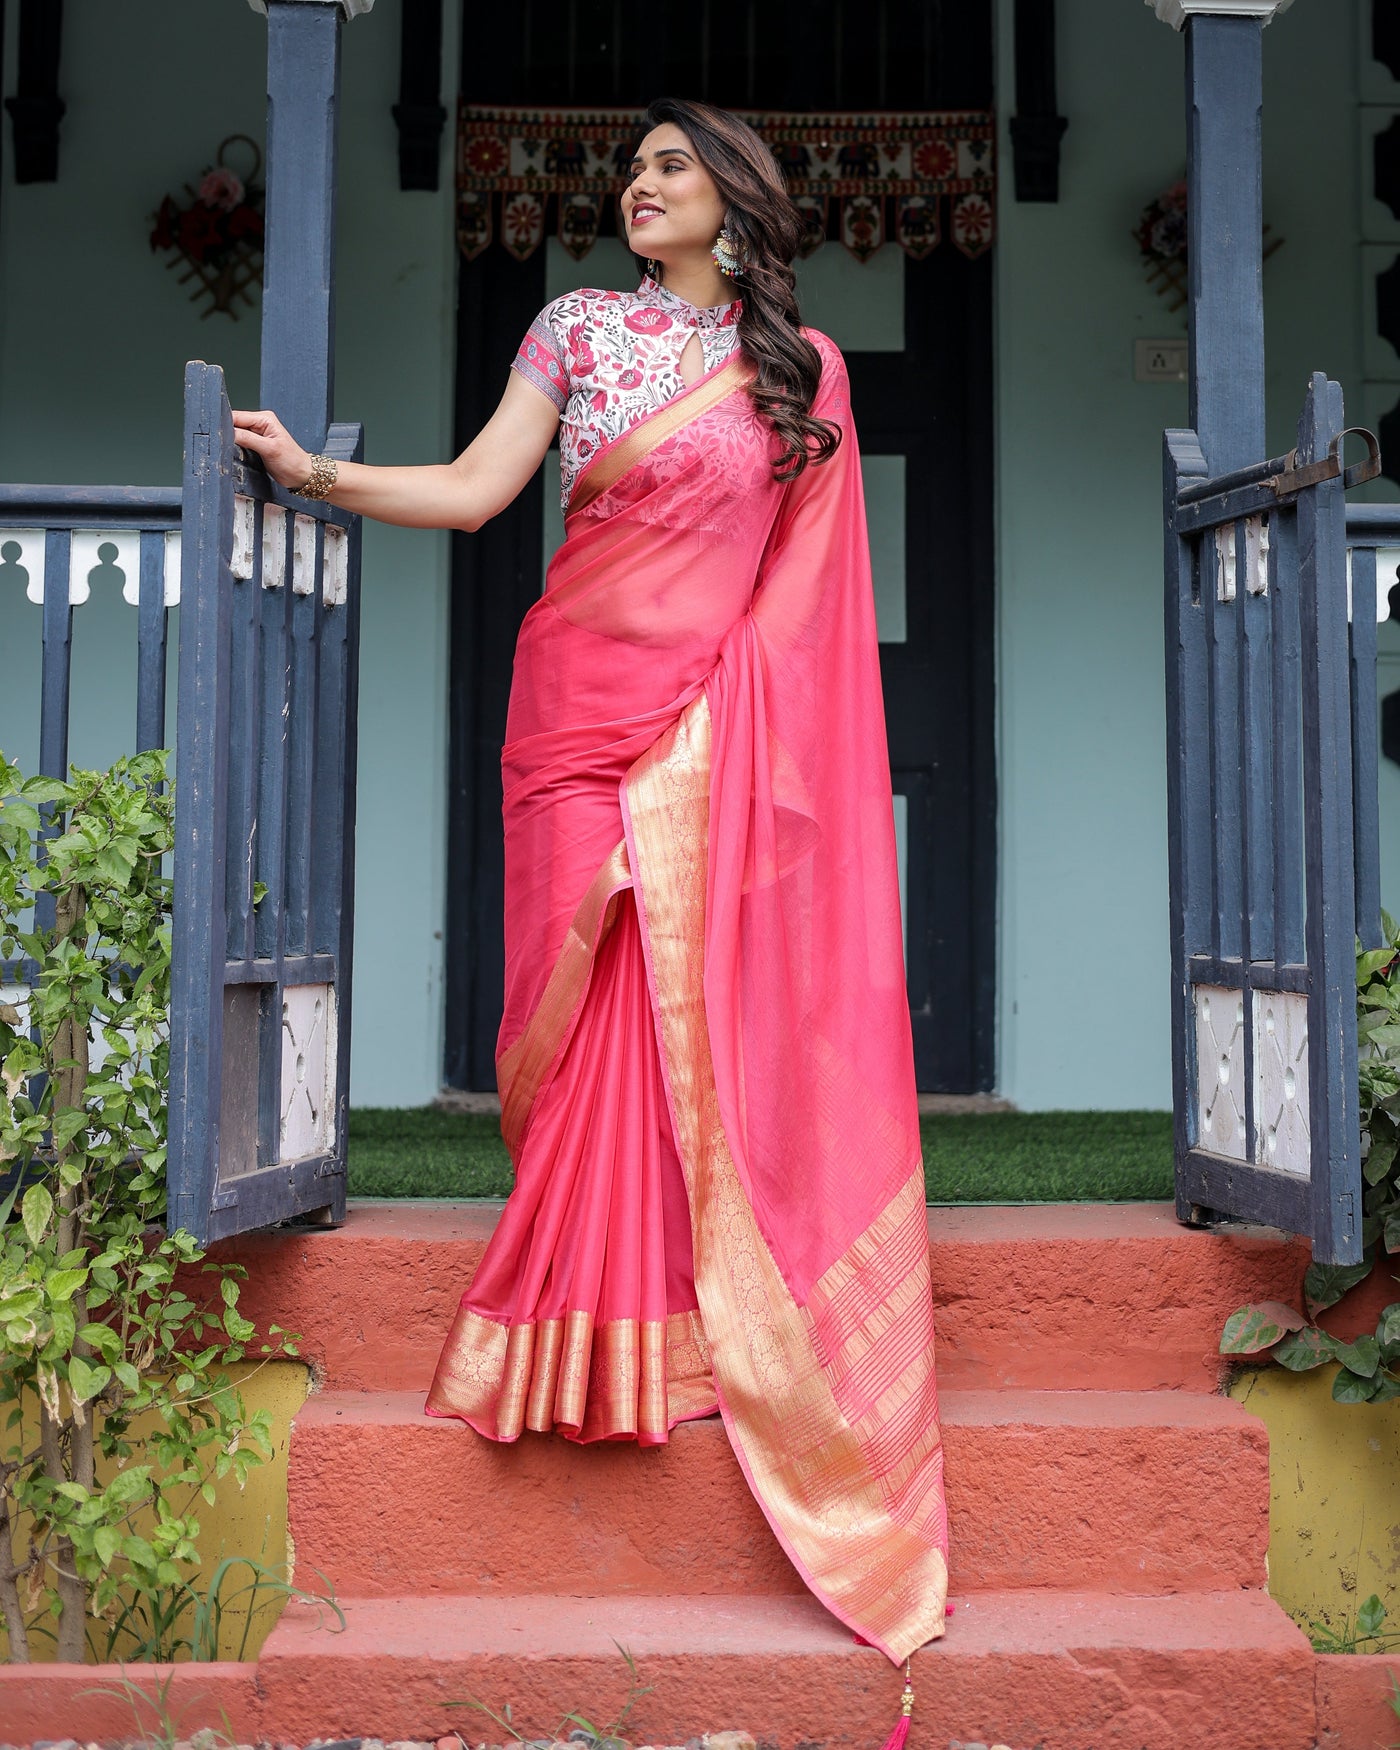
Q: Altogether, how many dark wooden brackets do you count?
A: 3